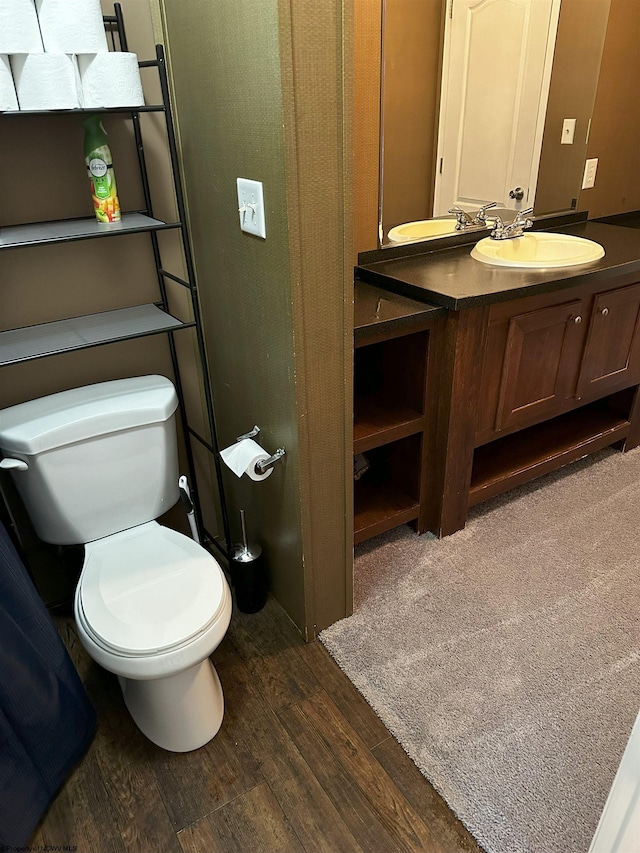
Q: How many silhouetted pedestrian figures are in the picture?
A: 0